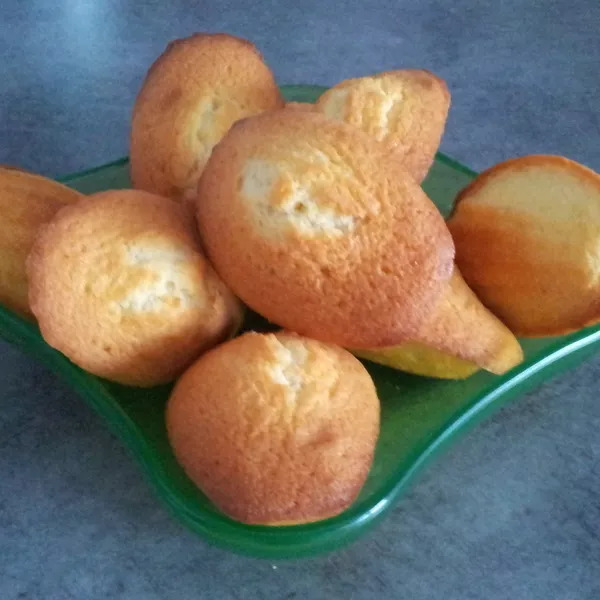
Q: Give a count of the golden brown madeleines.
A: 8